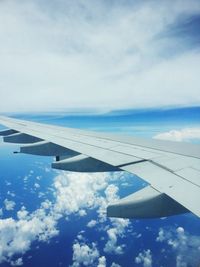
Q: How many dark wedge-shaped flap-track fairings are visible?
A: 5